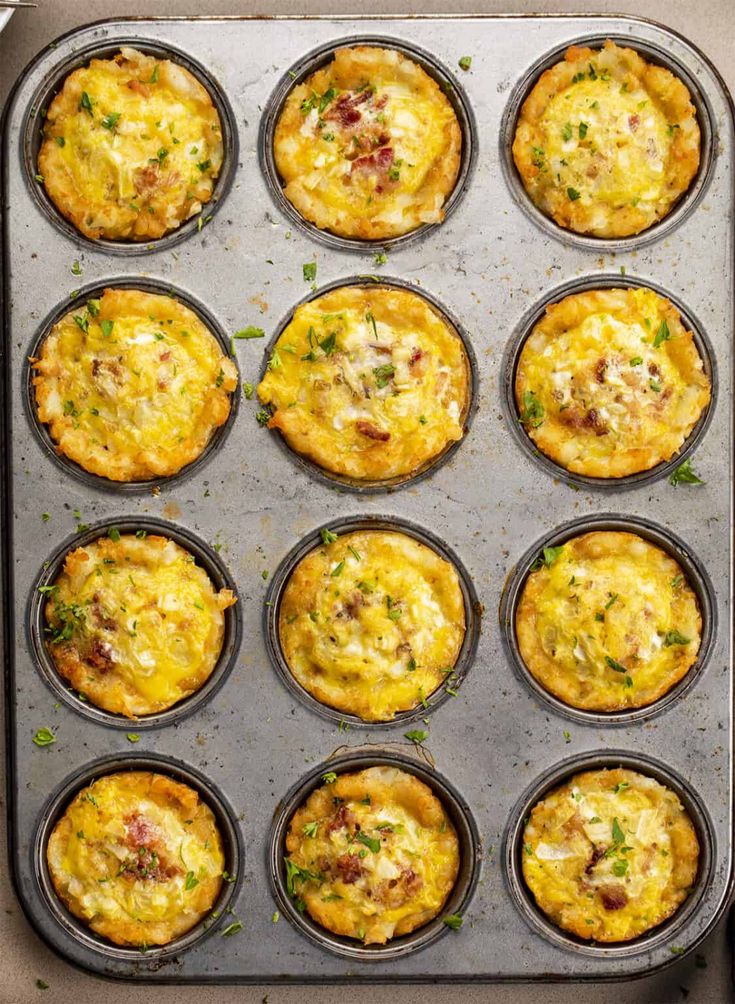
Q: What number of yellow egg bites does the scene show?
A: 12